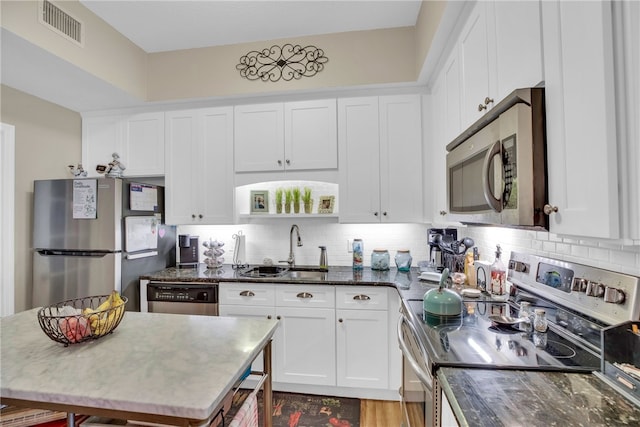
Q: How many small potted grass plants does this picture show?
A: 4